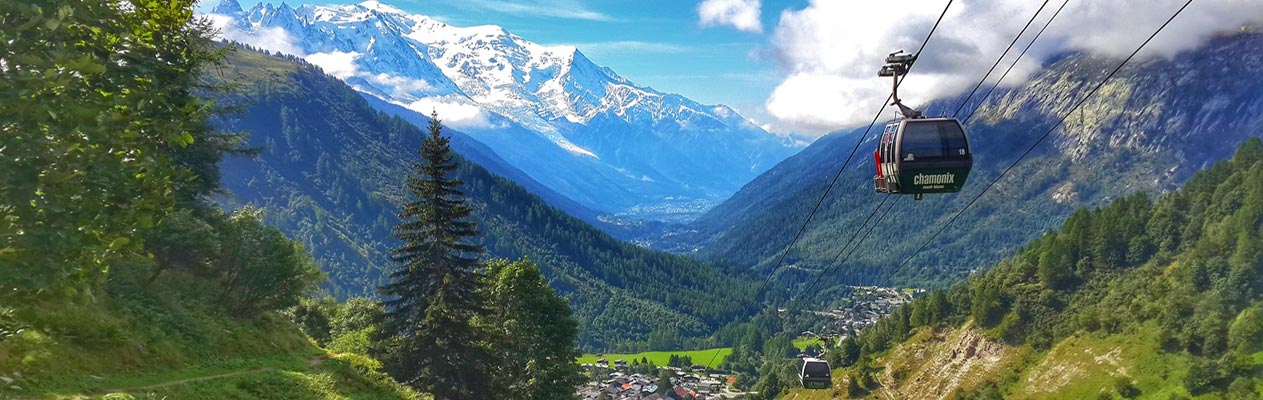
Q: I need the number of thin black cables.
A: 4